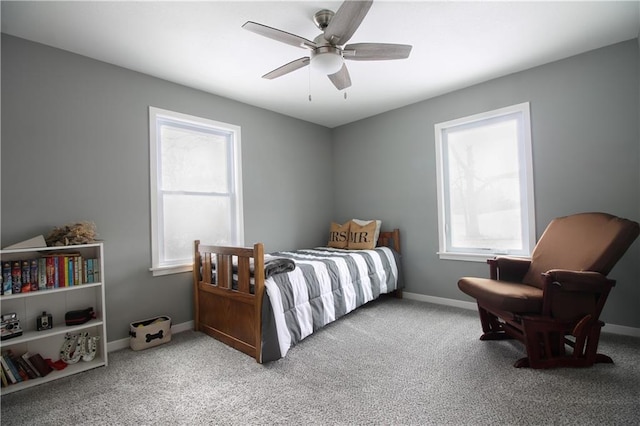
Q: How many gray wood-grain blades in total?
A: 5